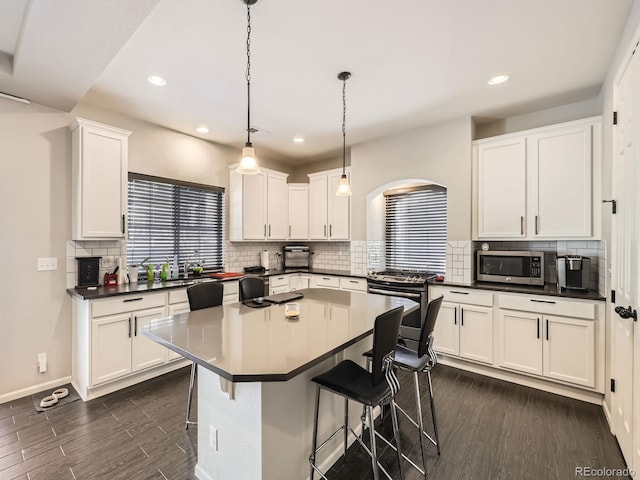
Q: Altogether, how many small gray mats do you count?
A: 1